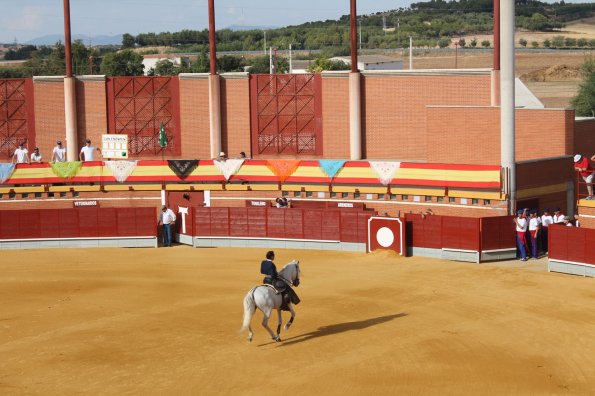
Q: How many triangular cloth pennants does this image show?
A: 8